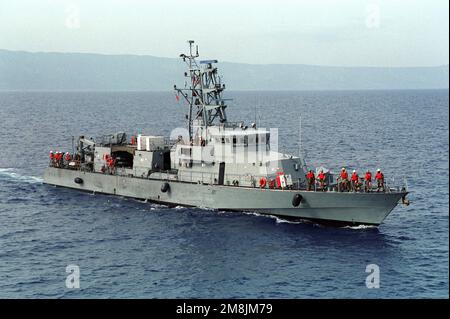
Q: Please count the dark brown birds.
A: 0